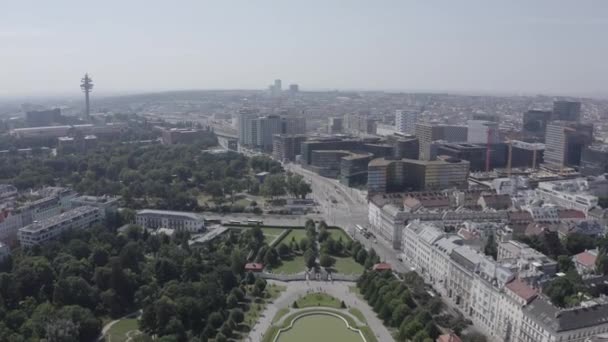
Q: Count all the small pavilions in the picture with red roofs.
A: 2